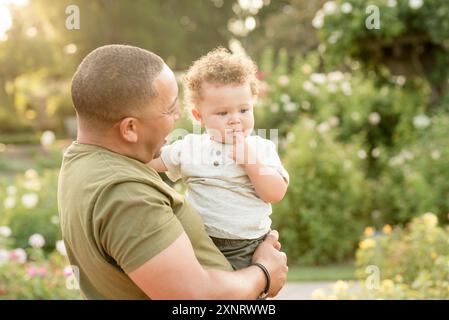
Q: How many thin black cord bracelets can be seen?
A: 1